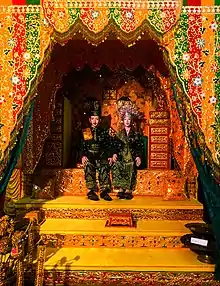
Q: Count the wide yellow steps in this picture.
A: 3